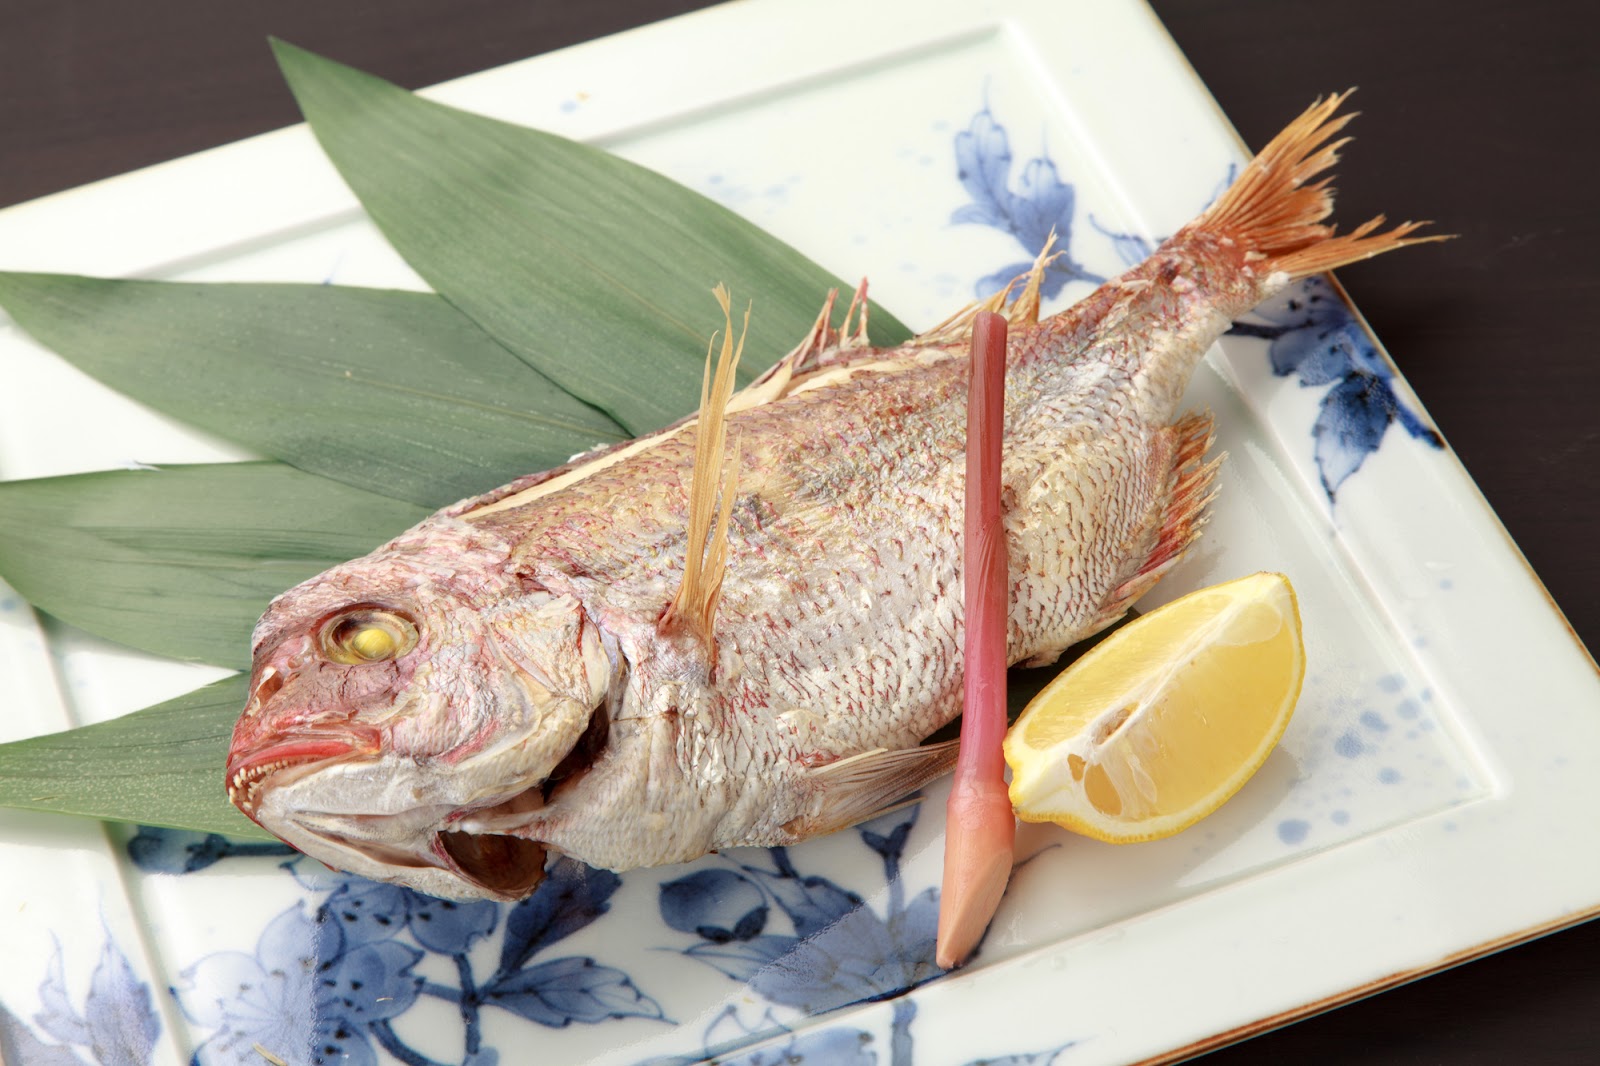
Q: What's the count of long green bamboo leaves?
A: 4